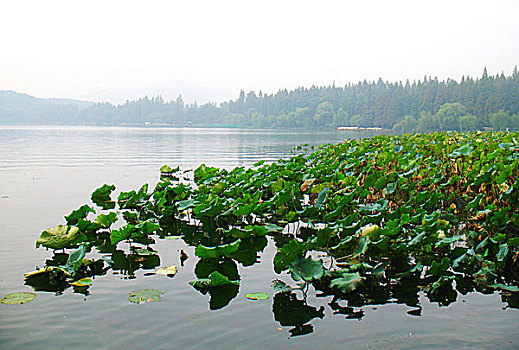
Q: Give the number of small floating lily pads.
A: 3